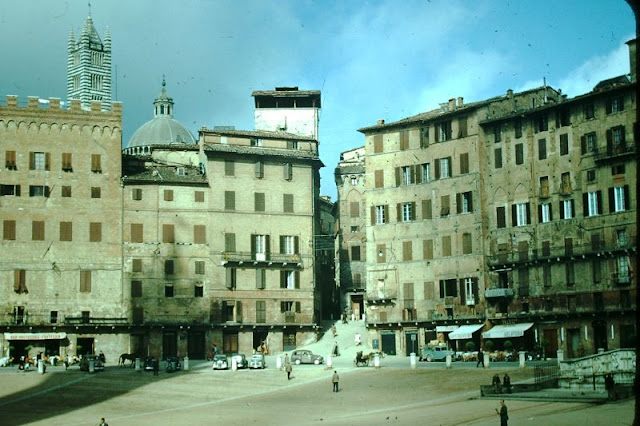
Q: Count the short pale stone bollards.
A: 14